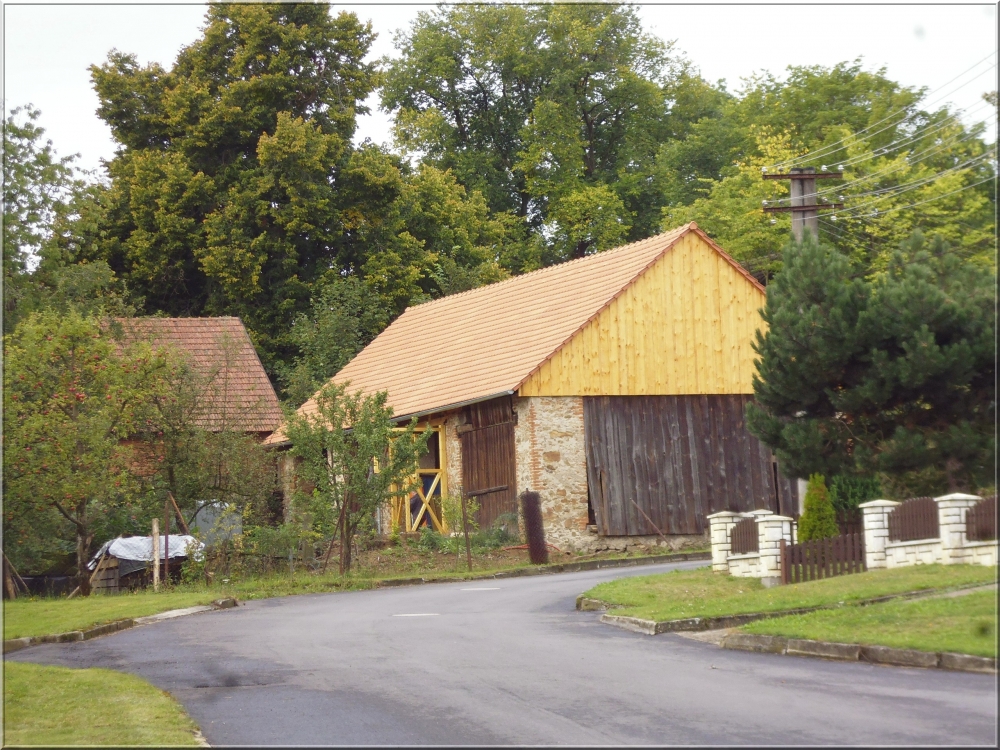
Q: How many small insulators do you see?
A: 10